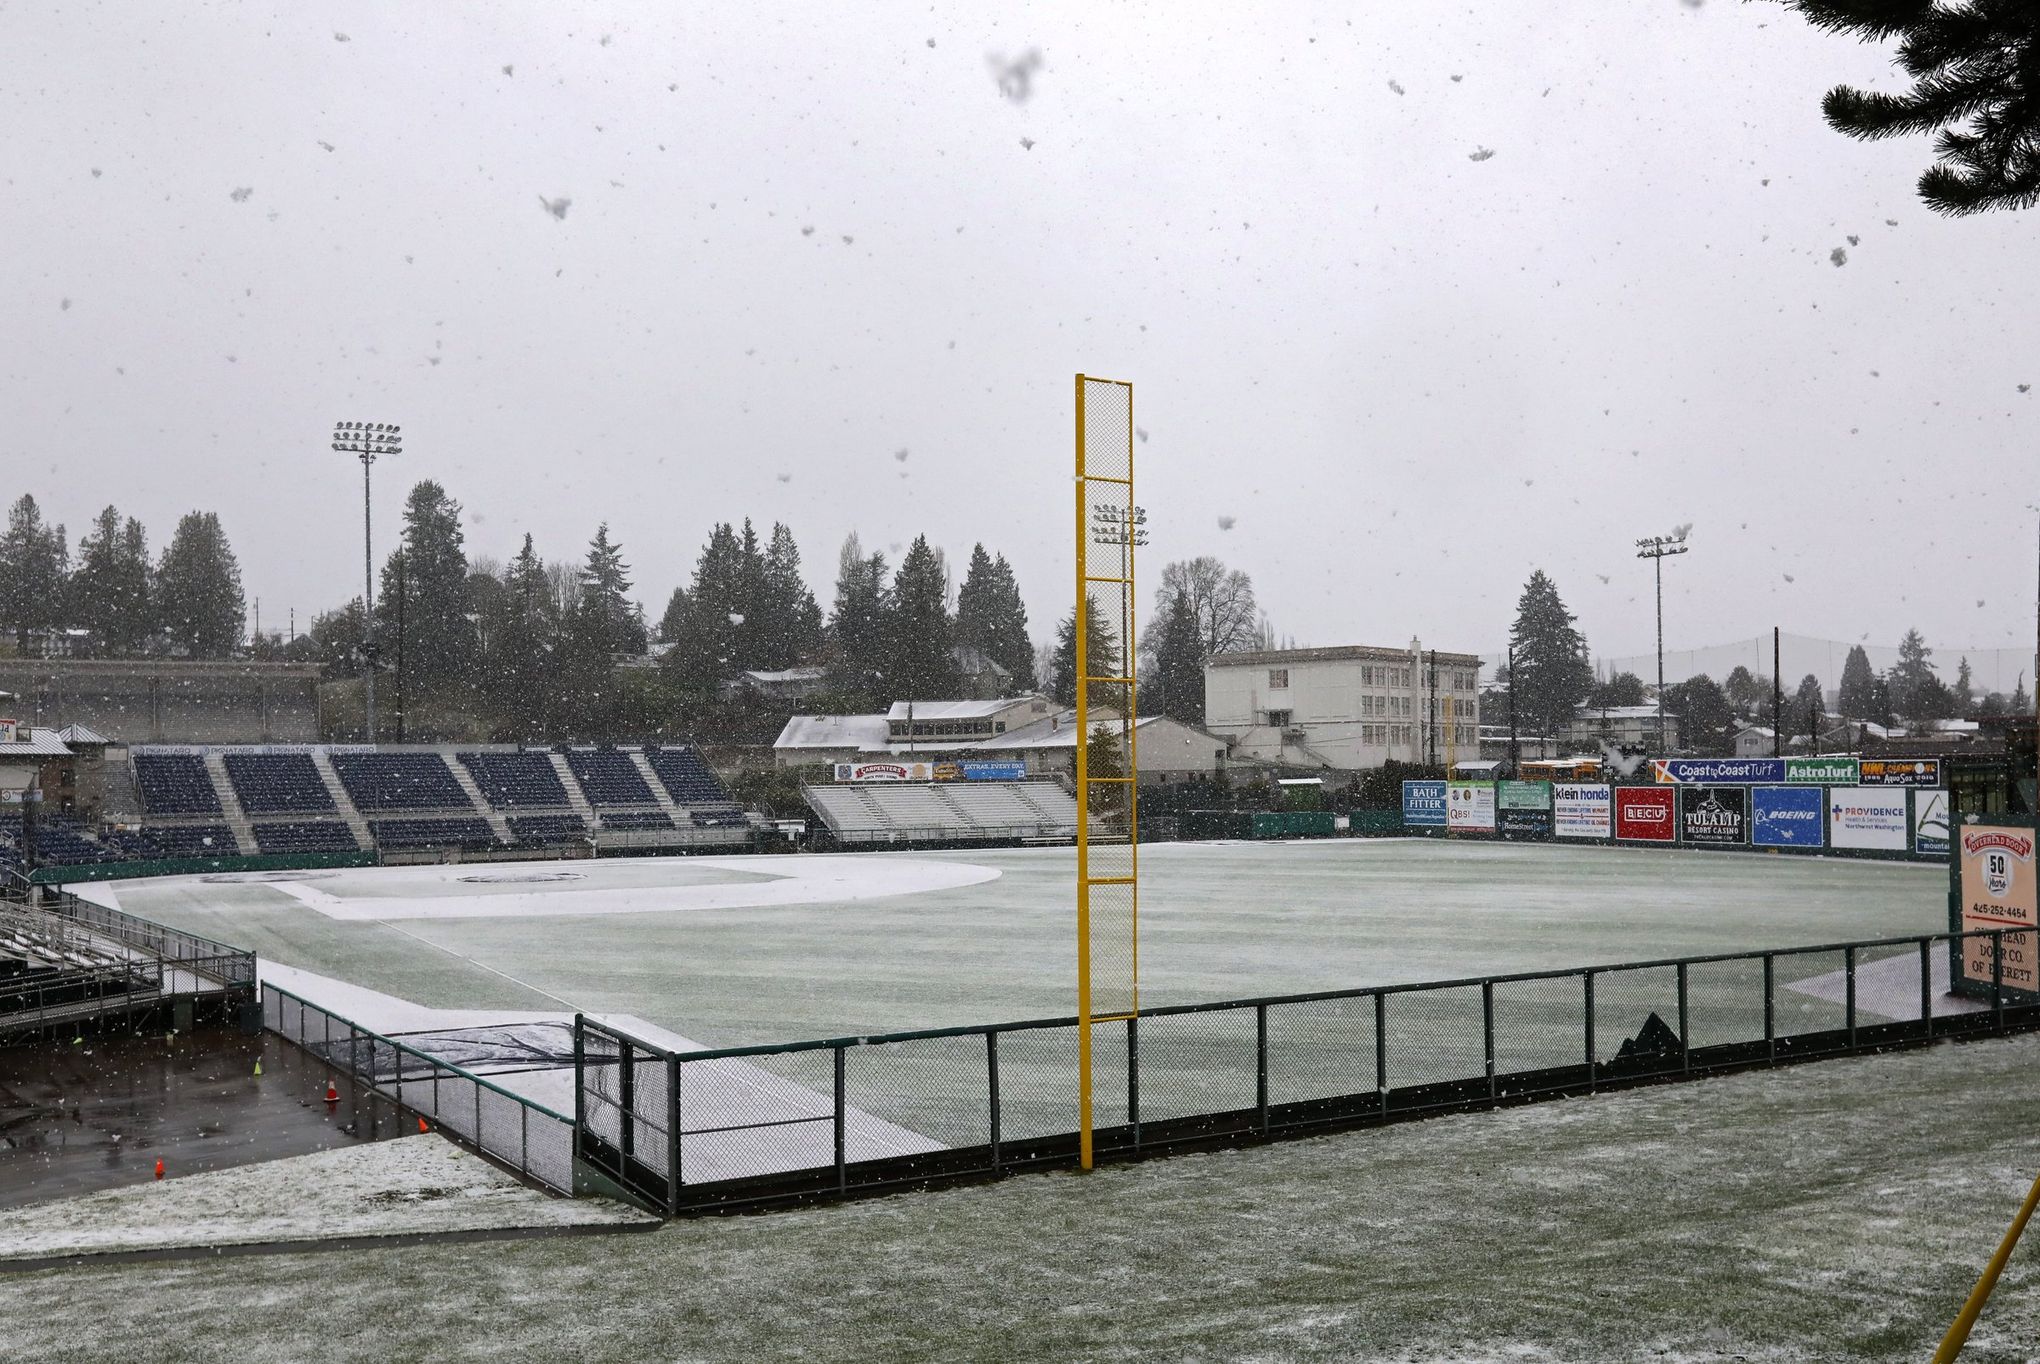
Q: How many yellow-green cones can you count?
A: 2